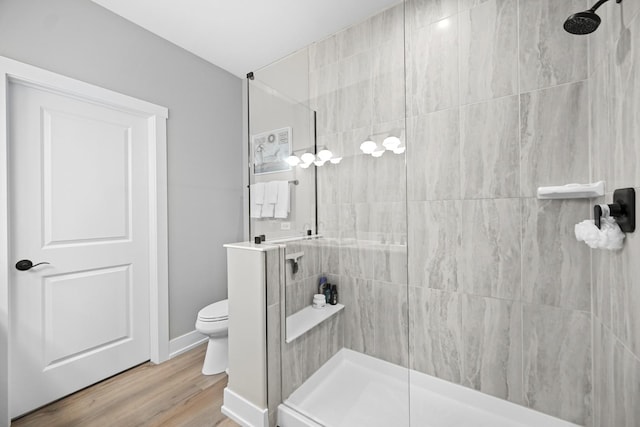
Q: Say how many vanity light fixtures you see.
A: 2